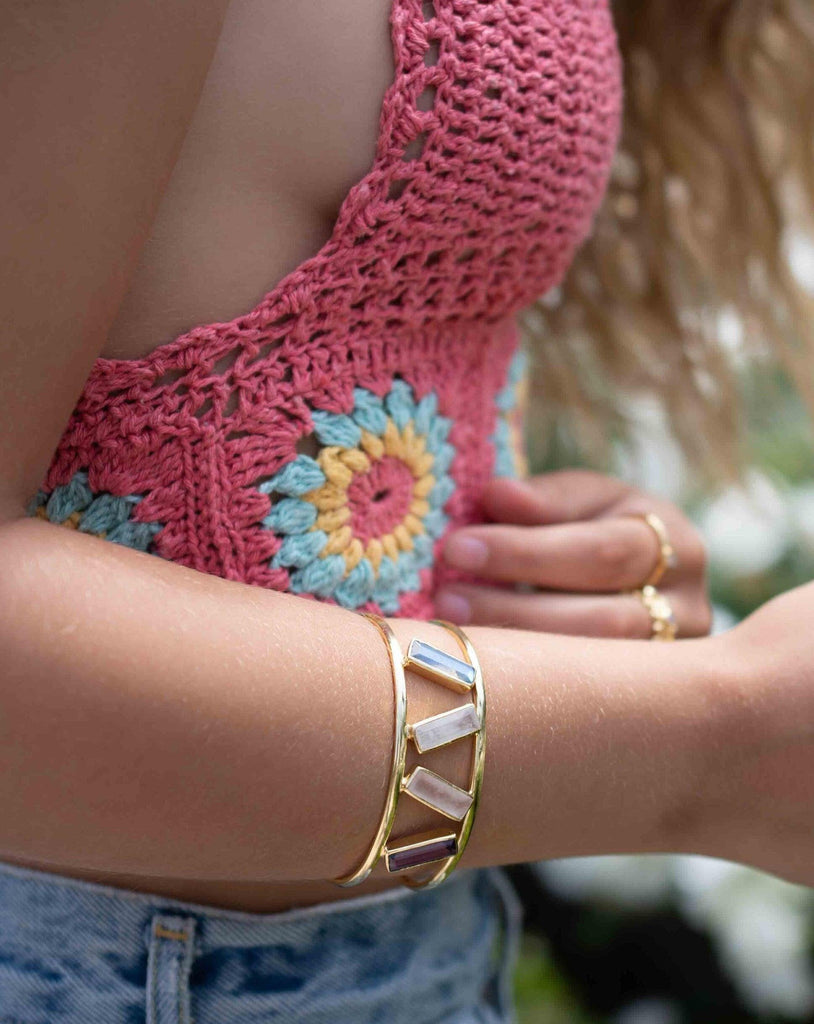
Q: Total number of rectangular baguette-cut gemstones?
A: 4